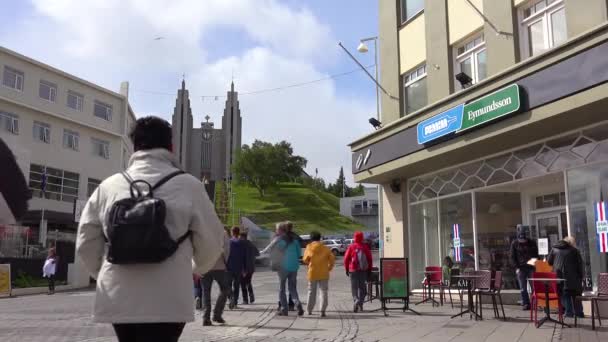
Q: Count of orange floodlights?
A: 0